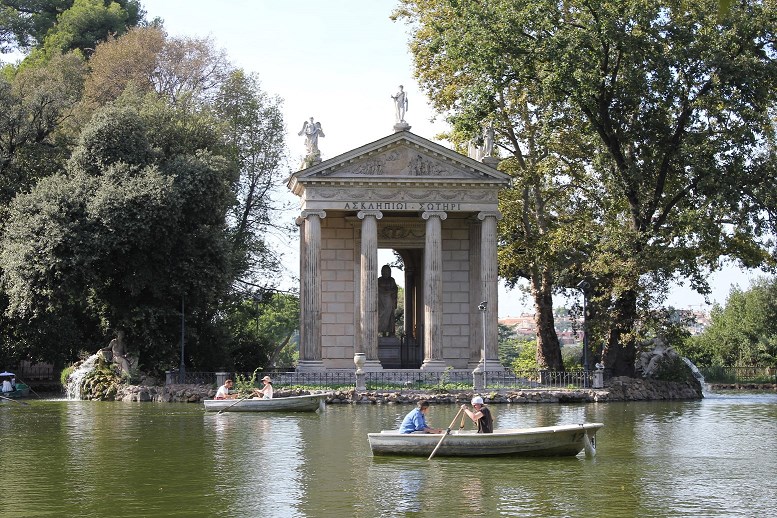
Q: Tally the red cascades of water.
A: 0